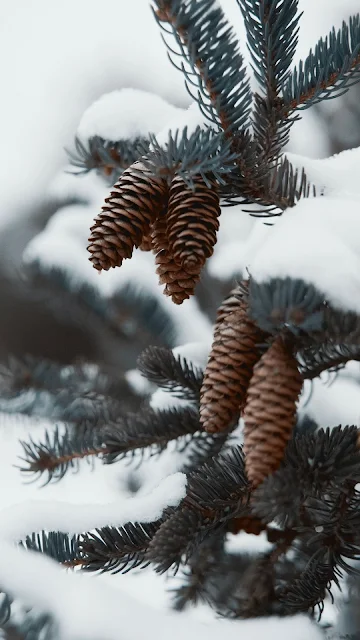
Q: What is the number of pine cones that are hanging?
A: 5